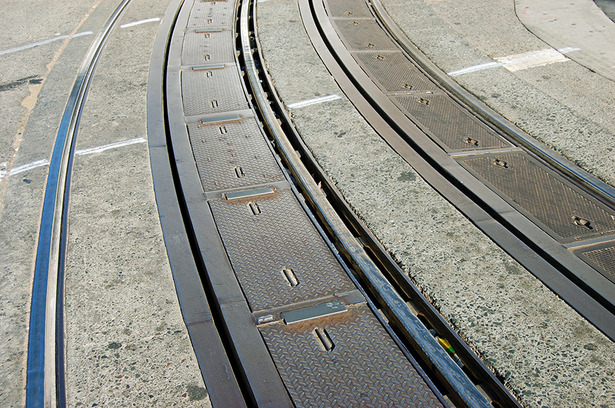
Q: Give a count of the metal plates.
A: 12